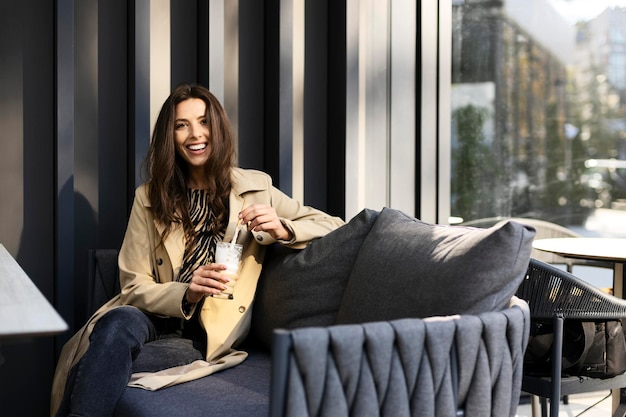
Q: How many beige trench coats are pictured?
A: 1